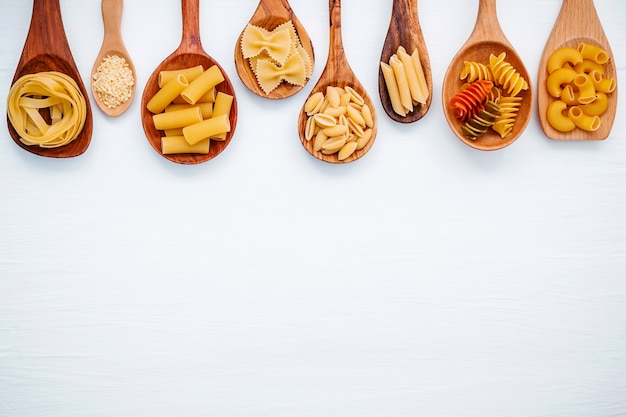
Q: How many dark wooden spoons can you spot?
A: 3